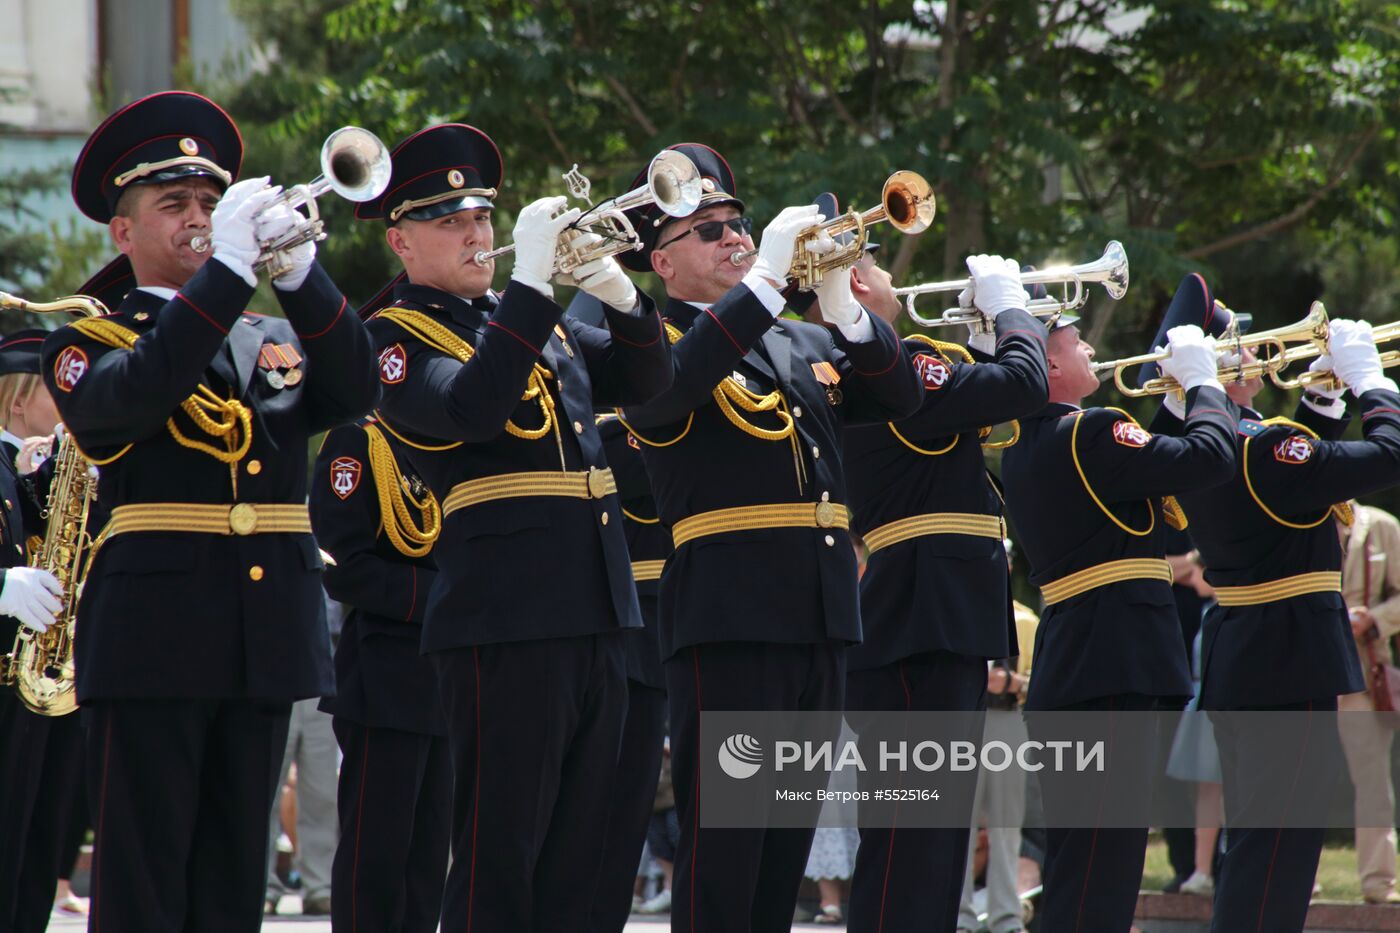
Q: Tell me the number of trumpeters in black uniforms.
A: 6